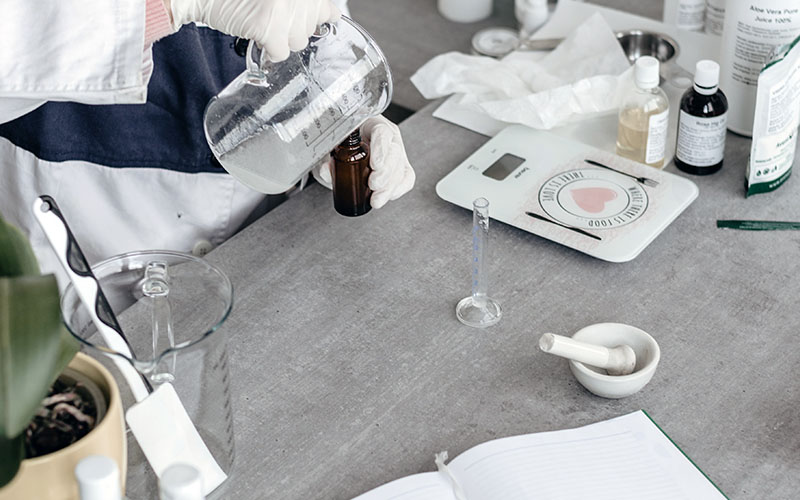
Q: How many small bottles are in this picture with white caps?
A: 4